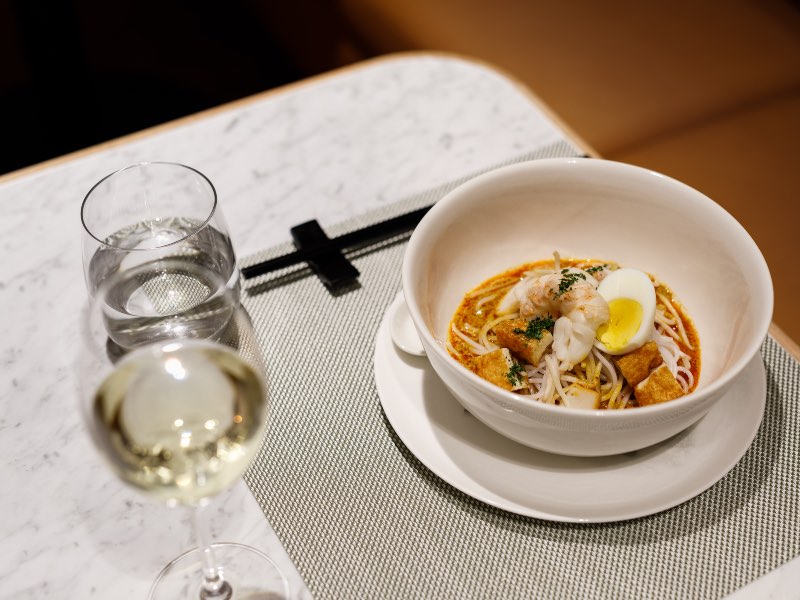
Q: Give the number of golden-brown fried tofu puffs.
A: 4